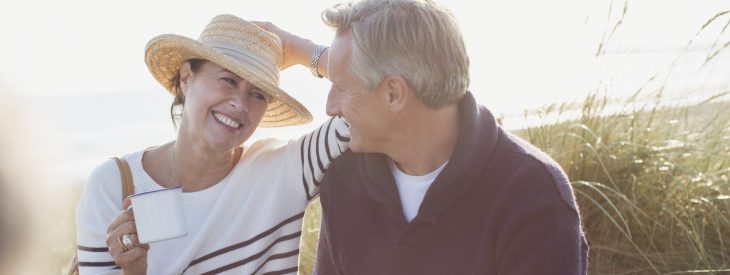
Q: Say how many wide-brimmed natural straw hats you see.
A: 1